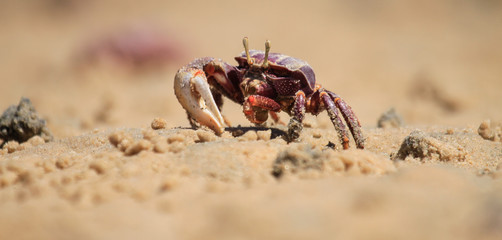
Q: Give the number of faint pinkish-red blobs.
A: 1